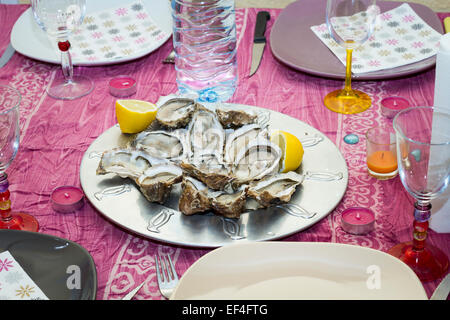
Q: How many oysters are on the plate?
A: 12